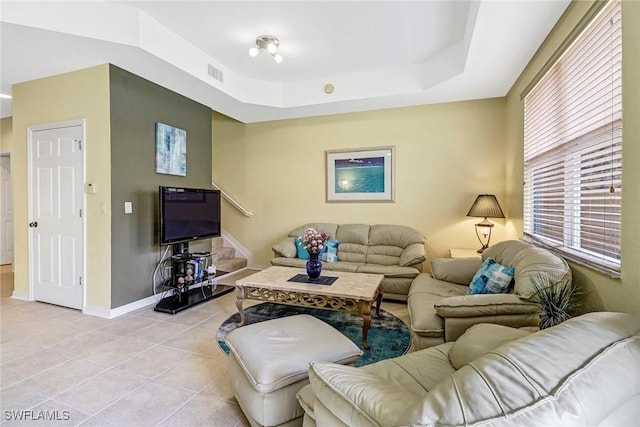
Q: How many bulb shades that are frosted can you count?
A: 3